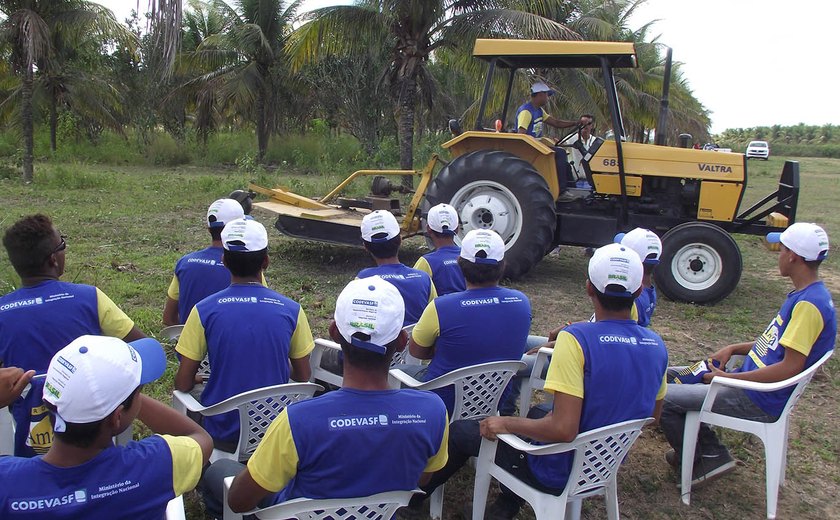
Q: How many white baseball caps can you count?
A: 11